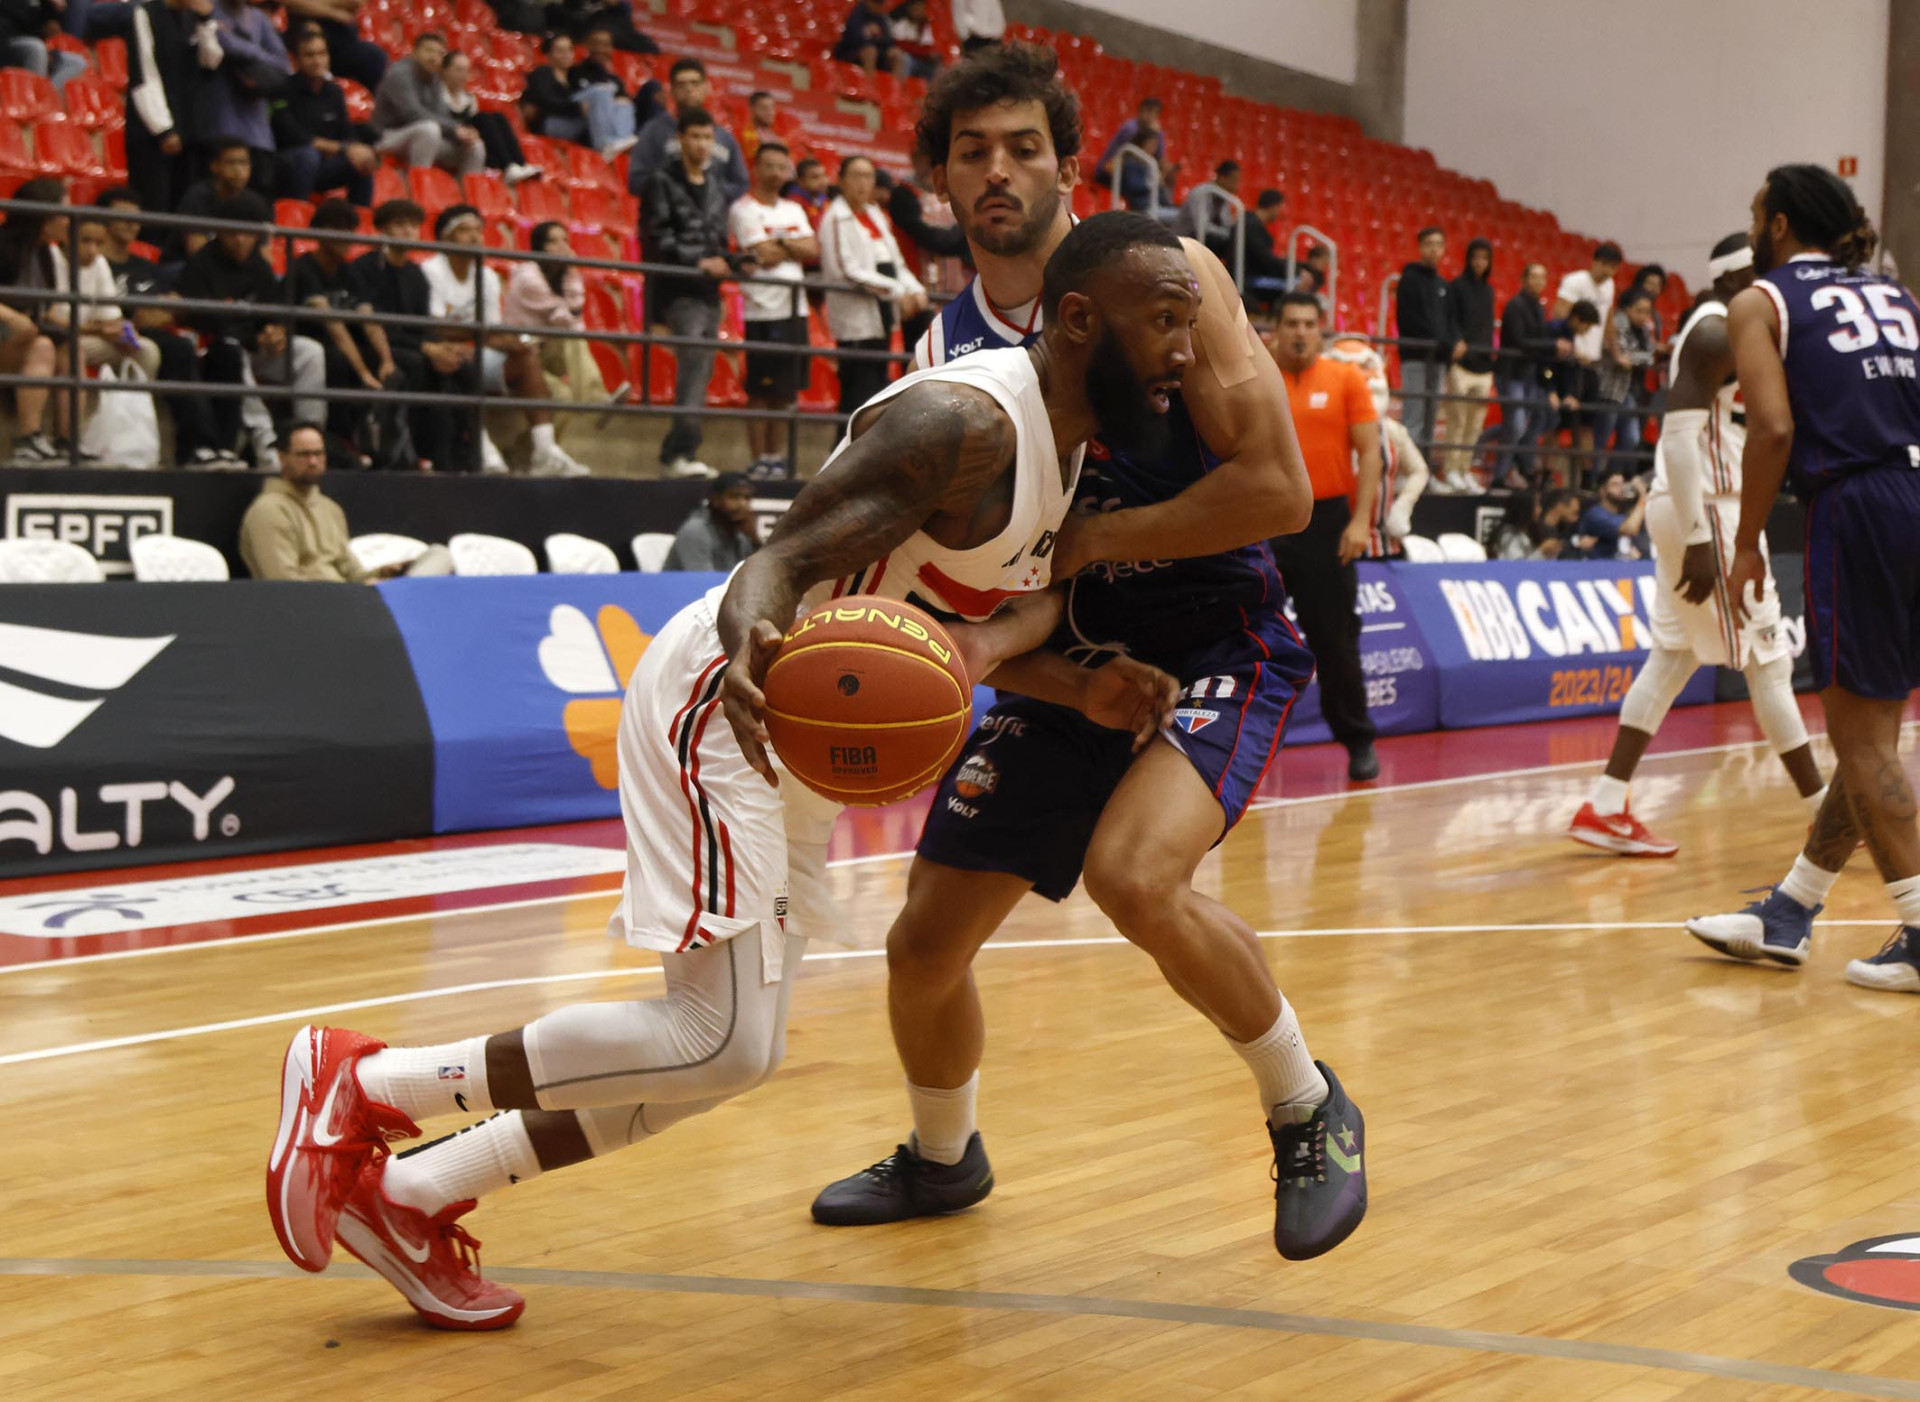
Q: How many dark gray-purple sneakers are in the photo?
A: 2